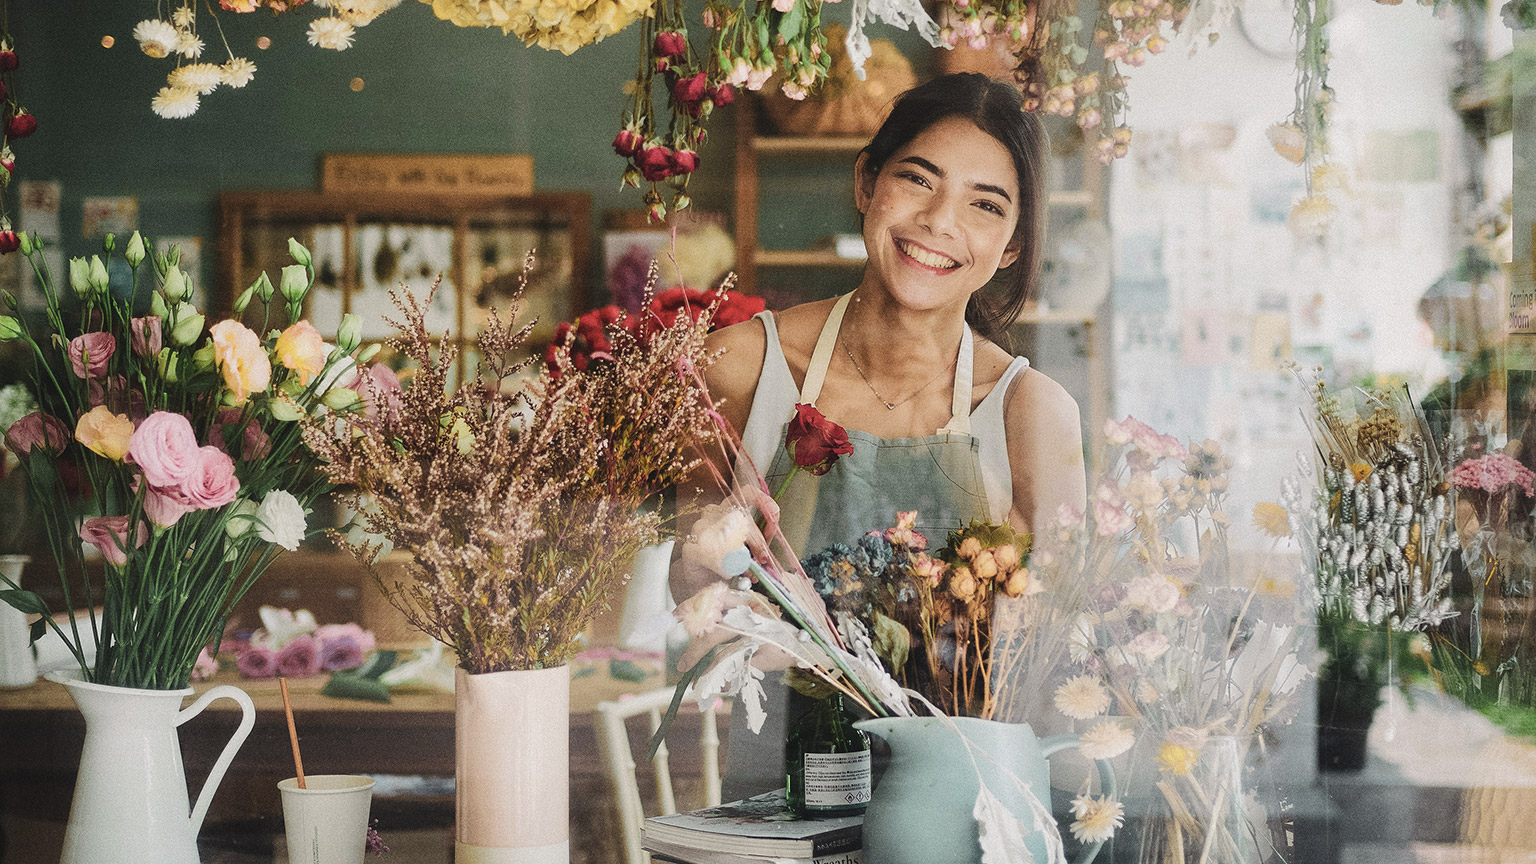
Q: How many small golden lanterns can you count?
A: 0